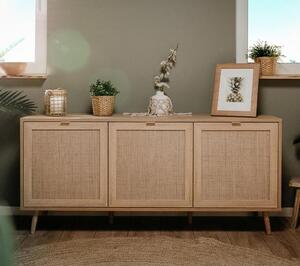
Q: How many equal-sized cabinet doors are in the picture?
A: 3